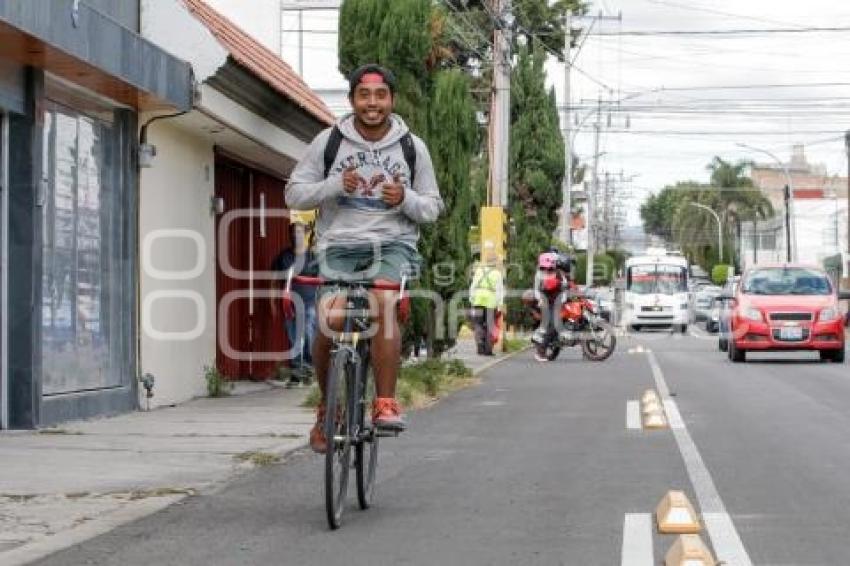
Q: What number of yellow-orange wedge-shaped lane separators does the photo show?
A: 5